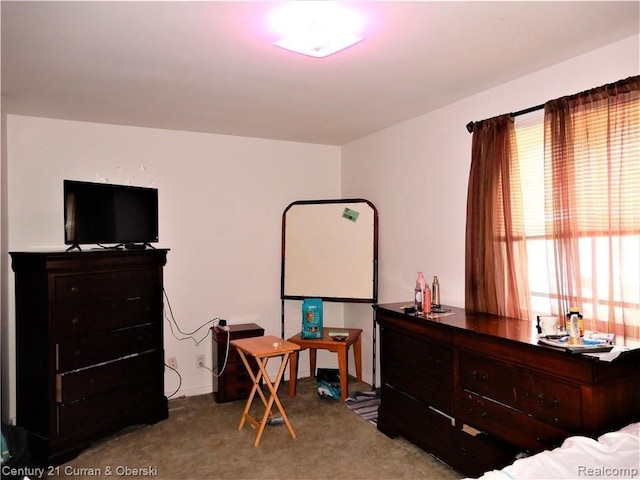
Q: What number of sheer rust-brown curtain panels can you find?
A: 2